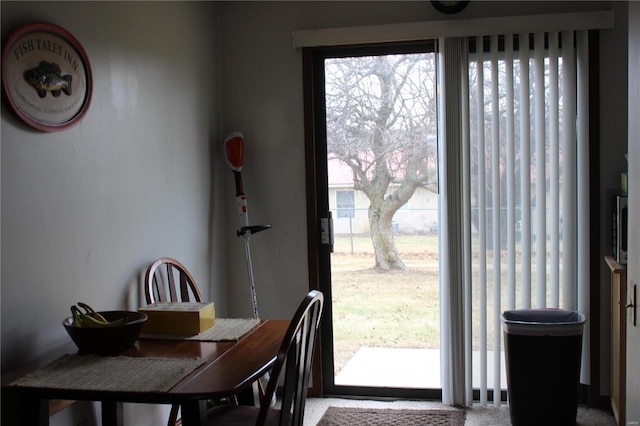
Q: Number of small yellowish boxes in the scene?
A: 1